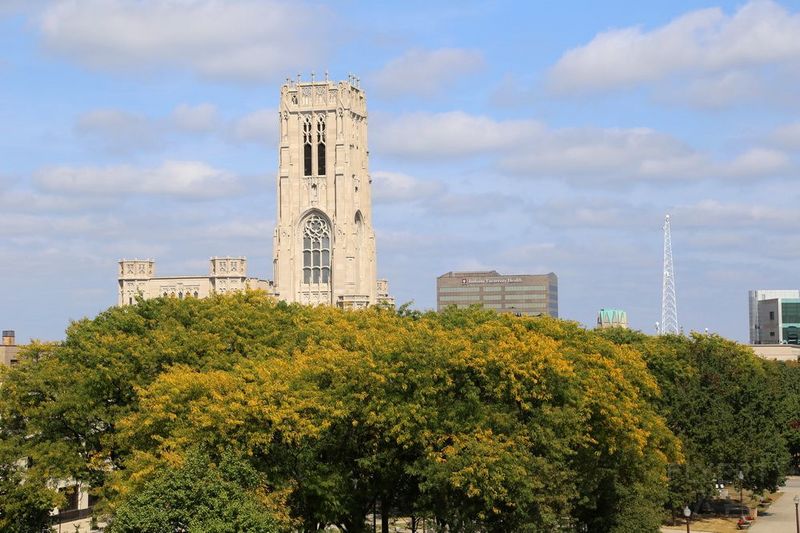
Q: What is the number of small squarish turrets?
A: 2